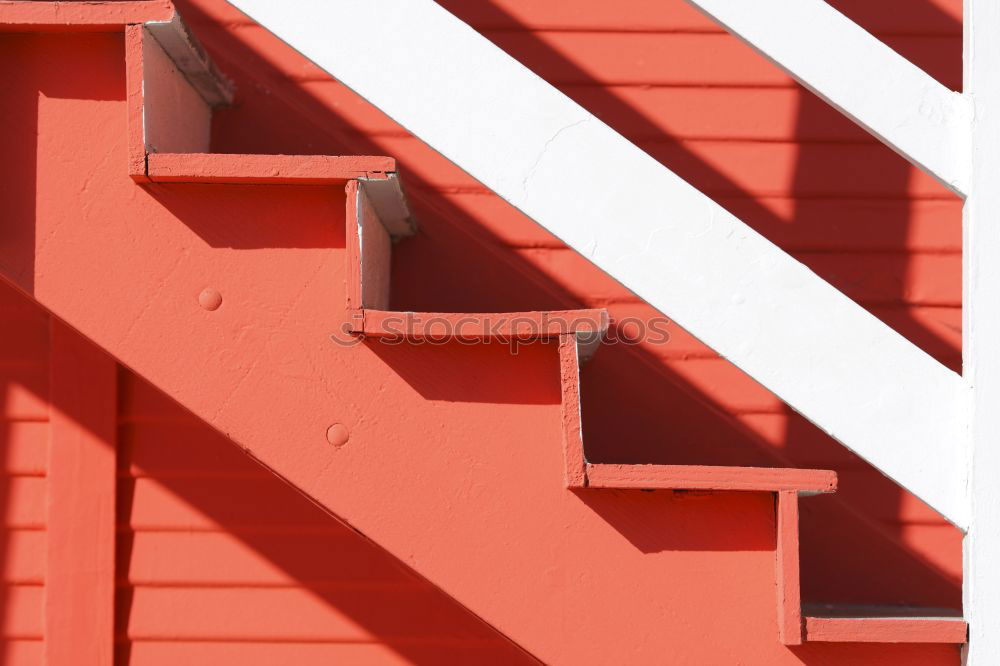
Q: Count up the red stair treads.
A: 5